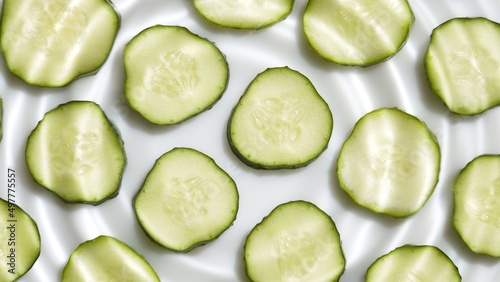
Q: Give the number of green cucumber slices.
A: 14